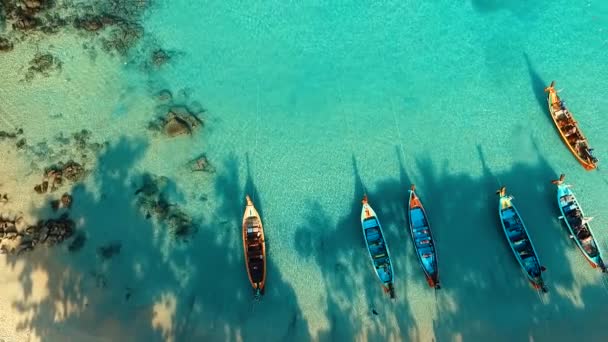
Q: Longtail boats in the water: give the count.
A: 6